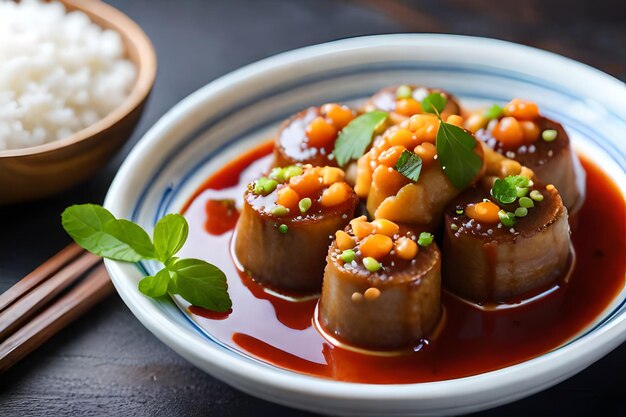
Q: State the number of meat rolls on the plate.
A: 7